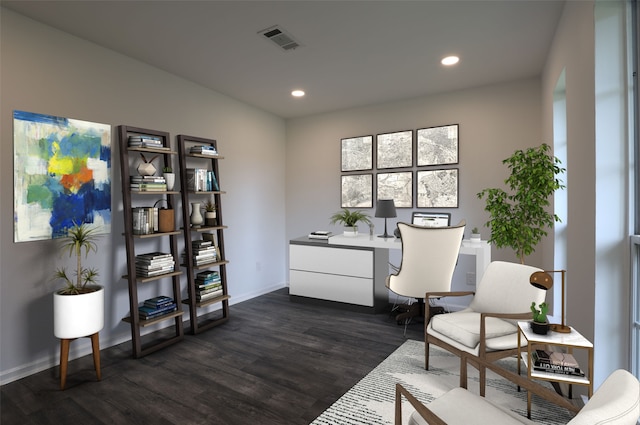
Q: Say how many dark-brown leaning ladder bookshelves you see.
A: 2